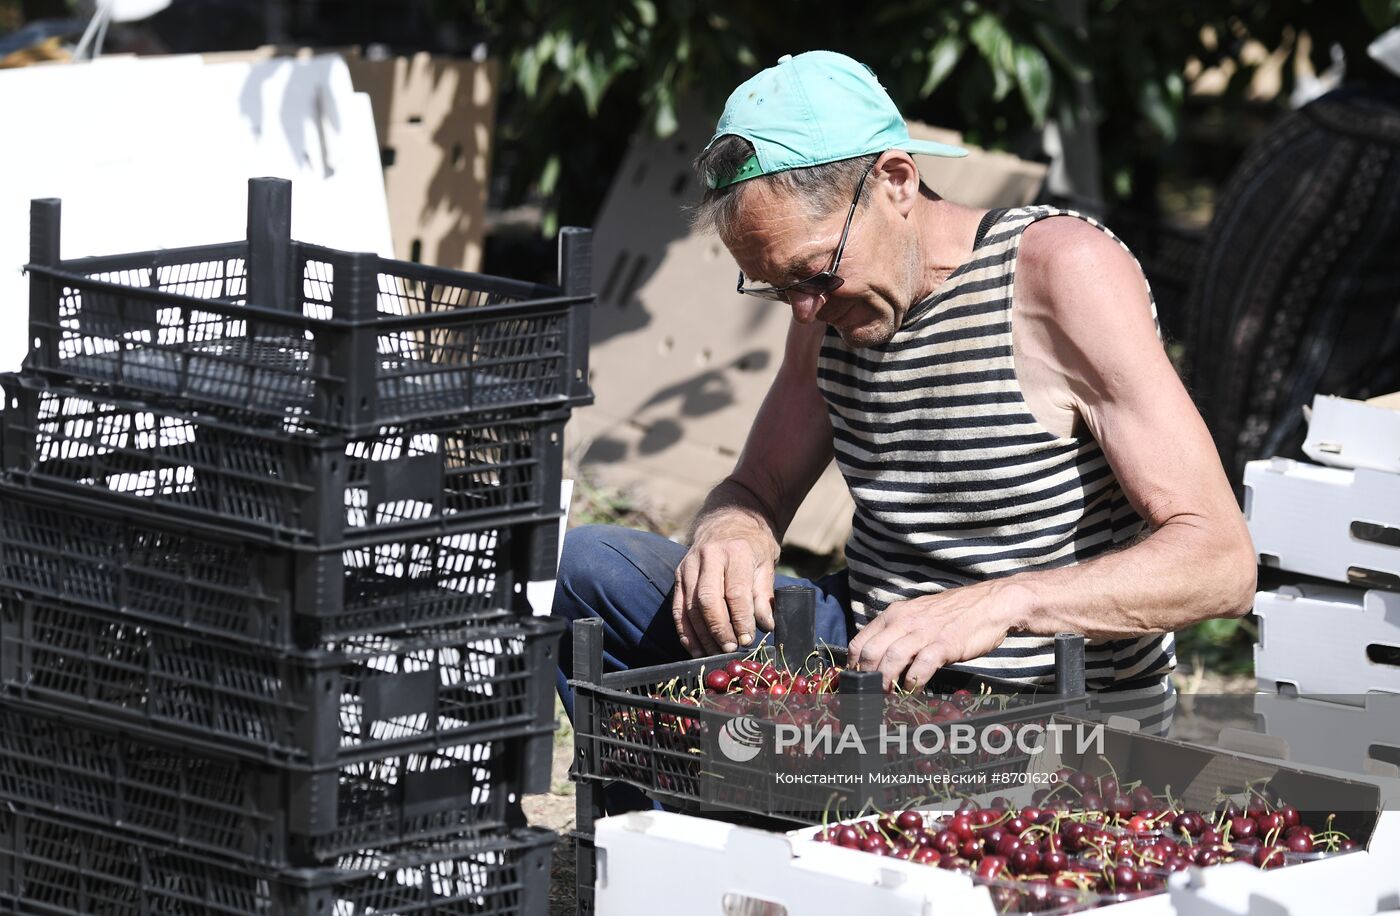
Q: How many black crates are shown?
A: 8